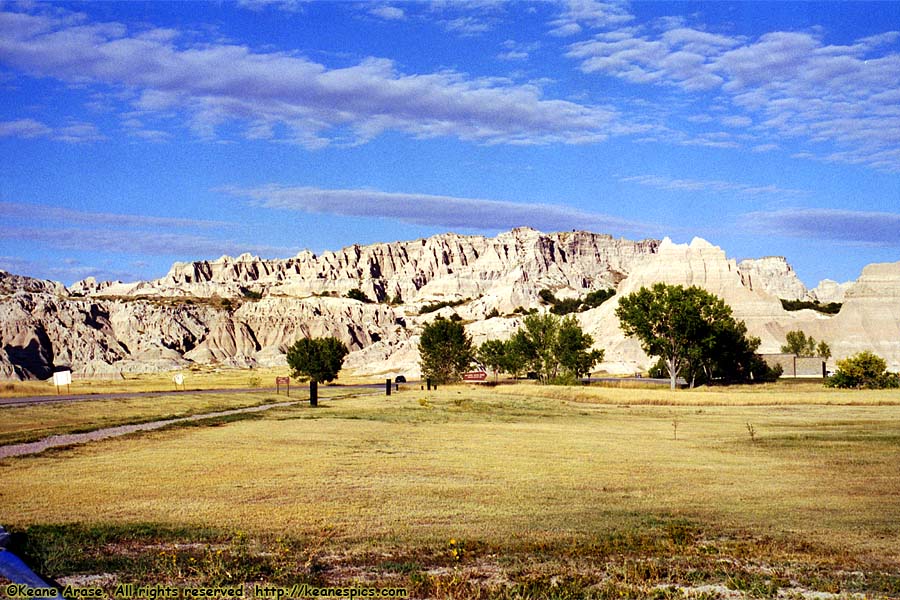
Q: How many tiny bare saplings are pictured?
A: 2